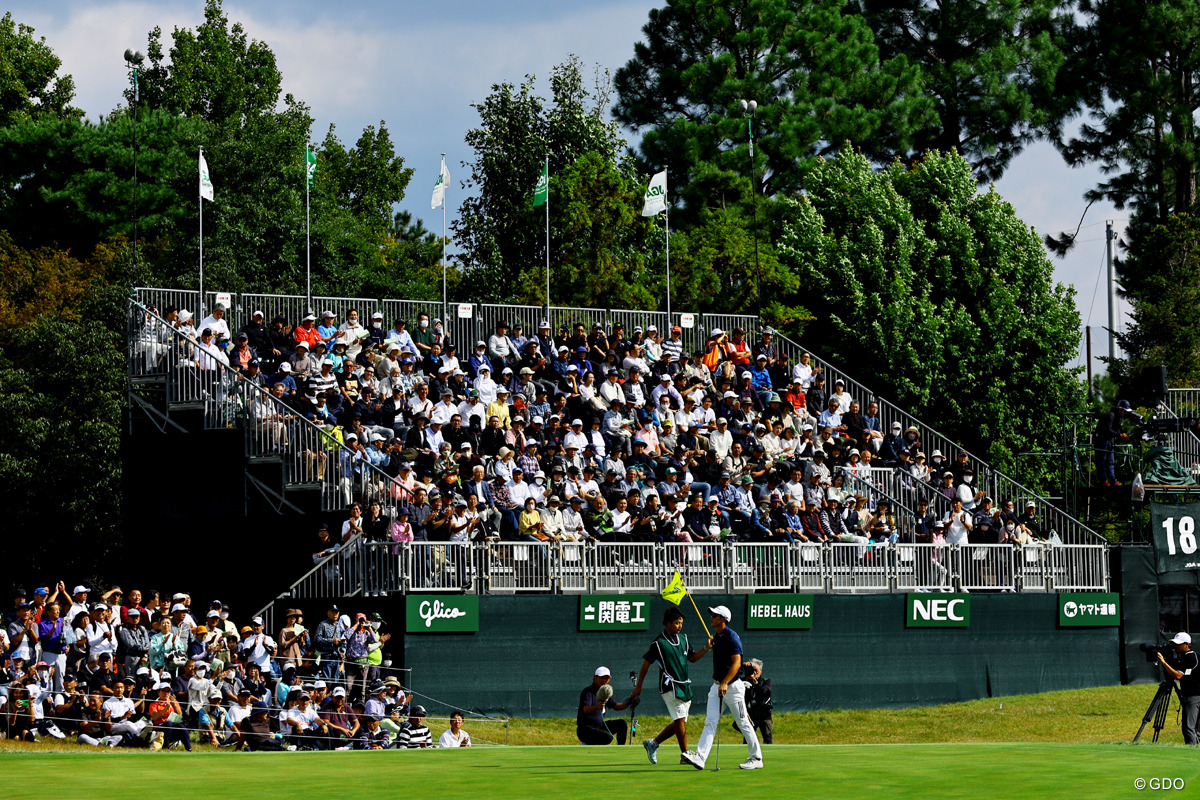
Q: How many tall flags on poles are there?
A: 5